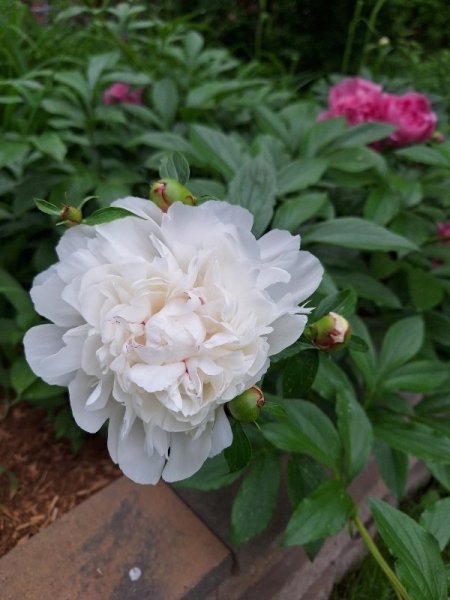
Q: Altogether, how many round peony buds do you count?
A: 4